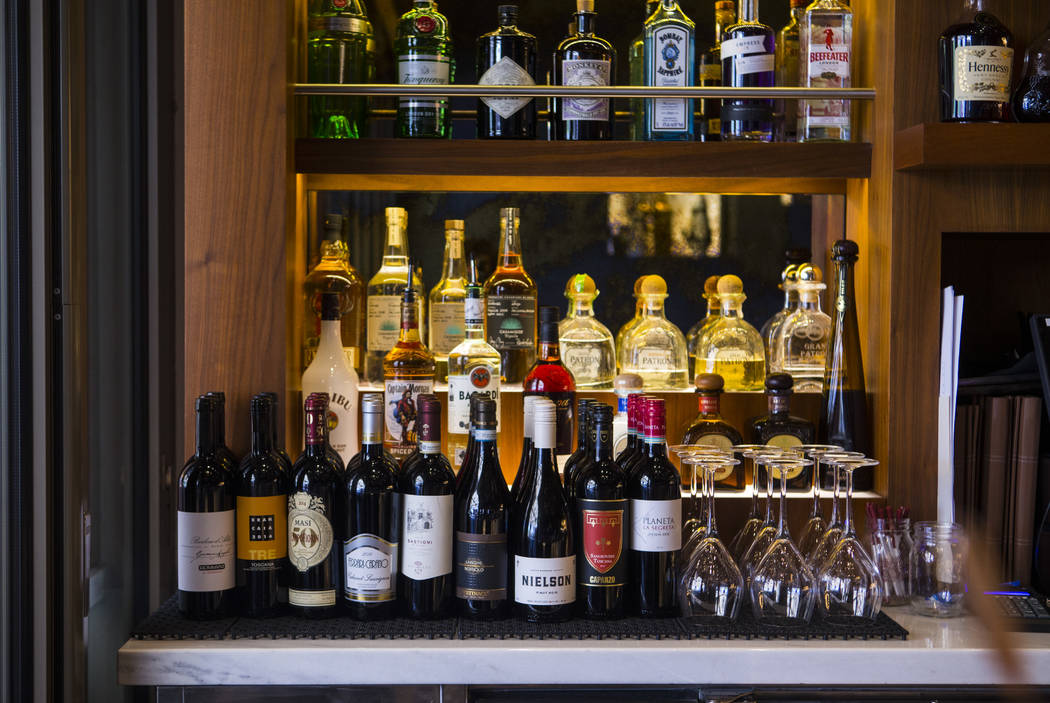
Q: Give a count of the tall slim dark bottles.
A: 1